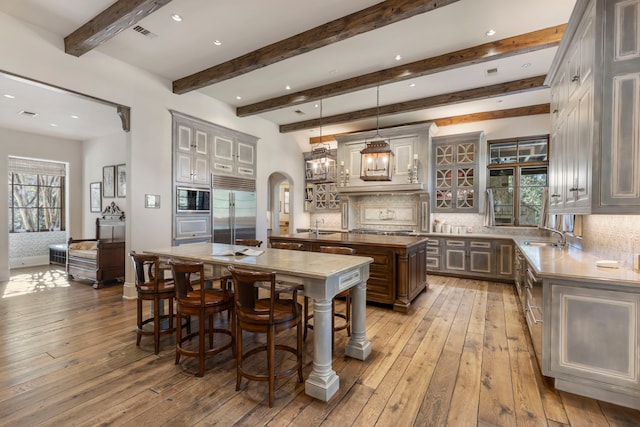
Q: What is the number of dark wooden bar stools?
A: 6